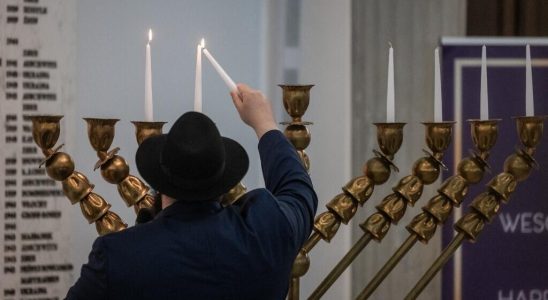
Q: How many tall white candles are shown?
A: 7